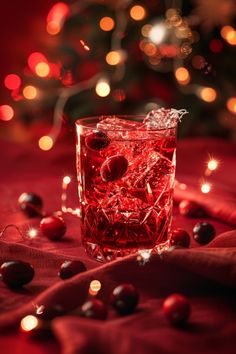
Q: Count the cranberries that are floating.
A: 2